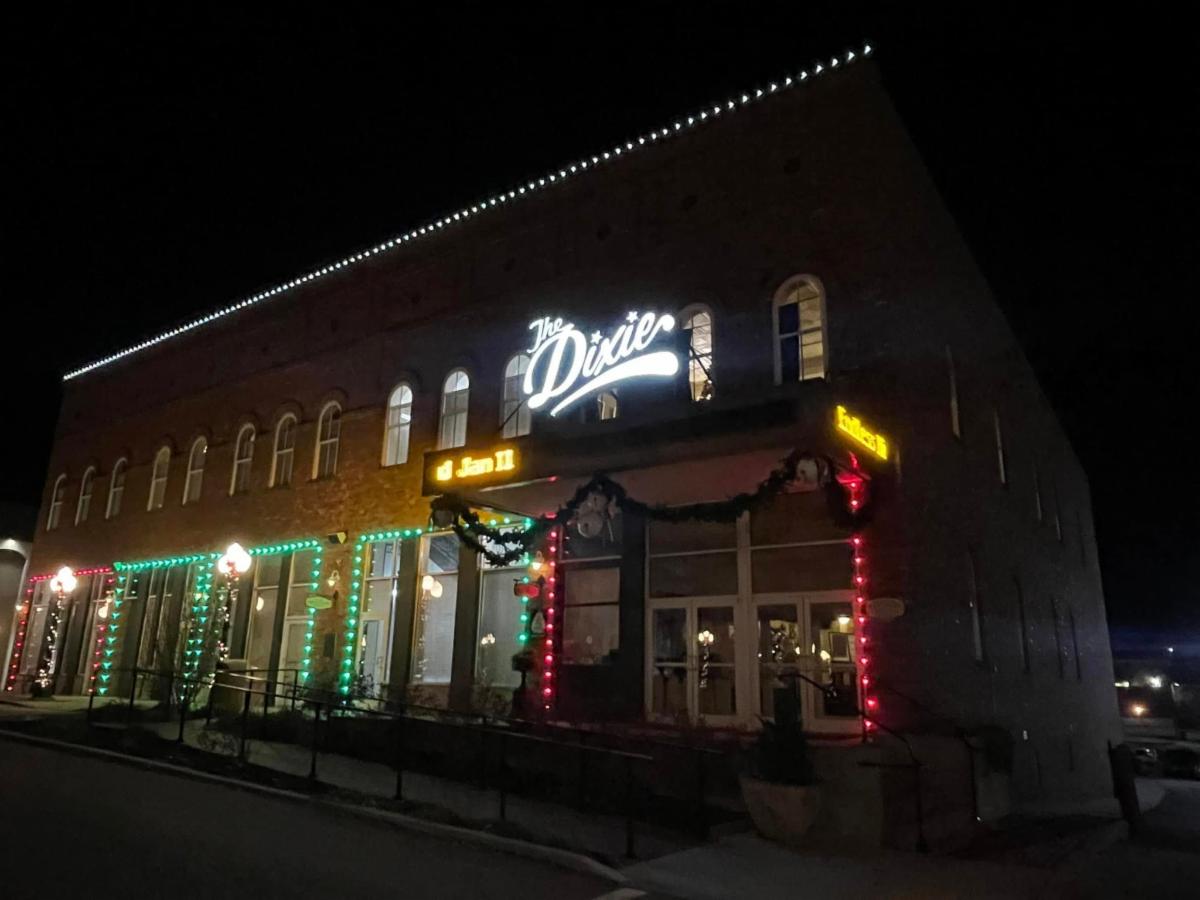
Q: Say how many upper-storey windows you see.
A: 14